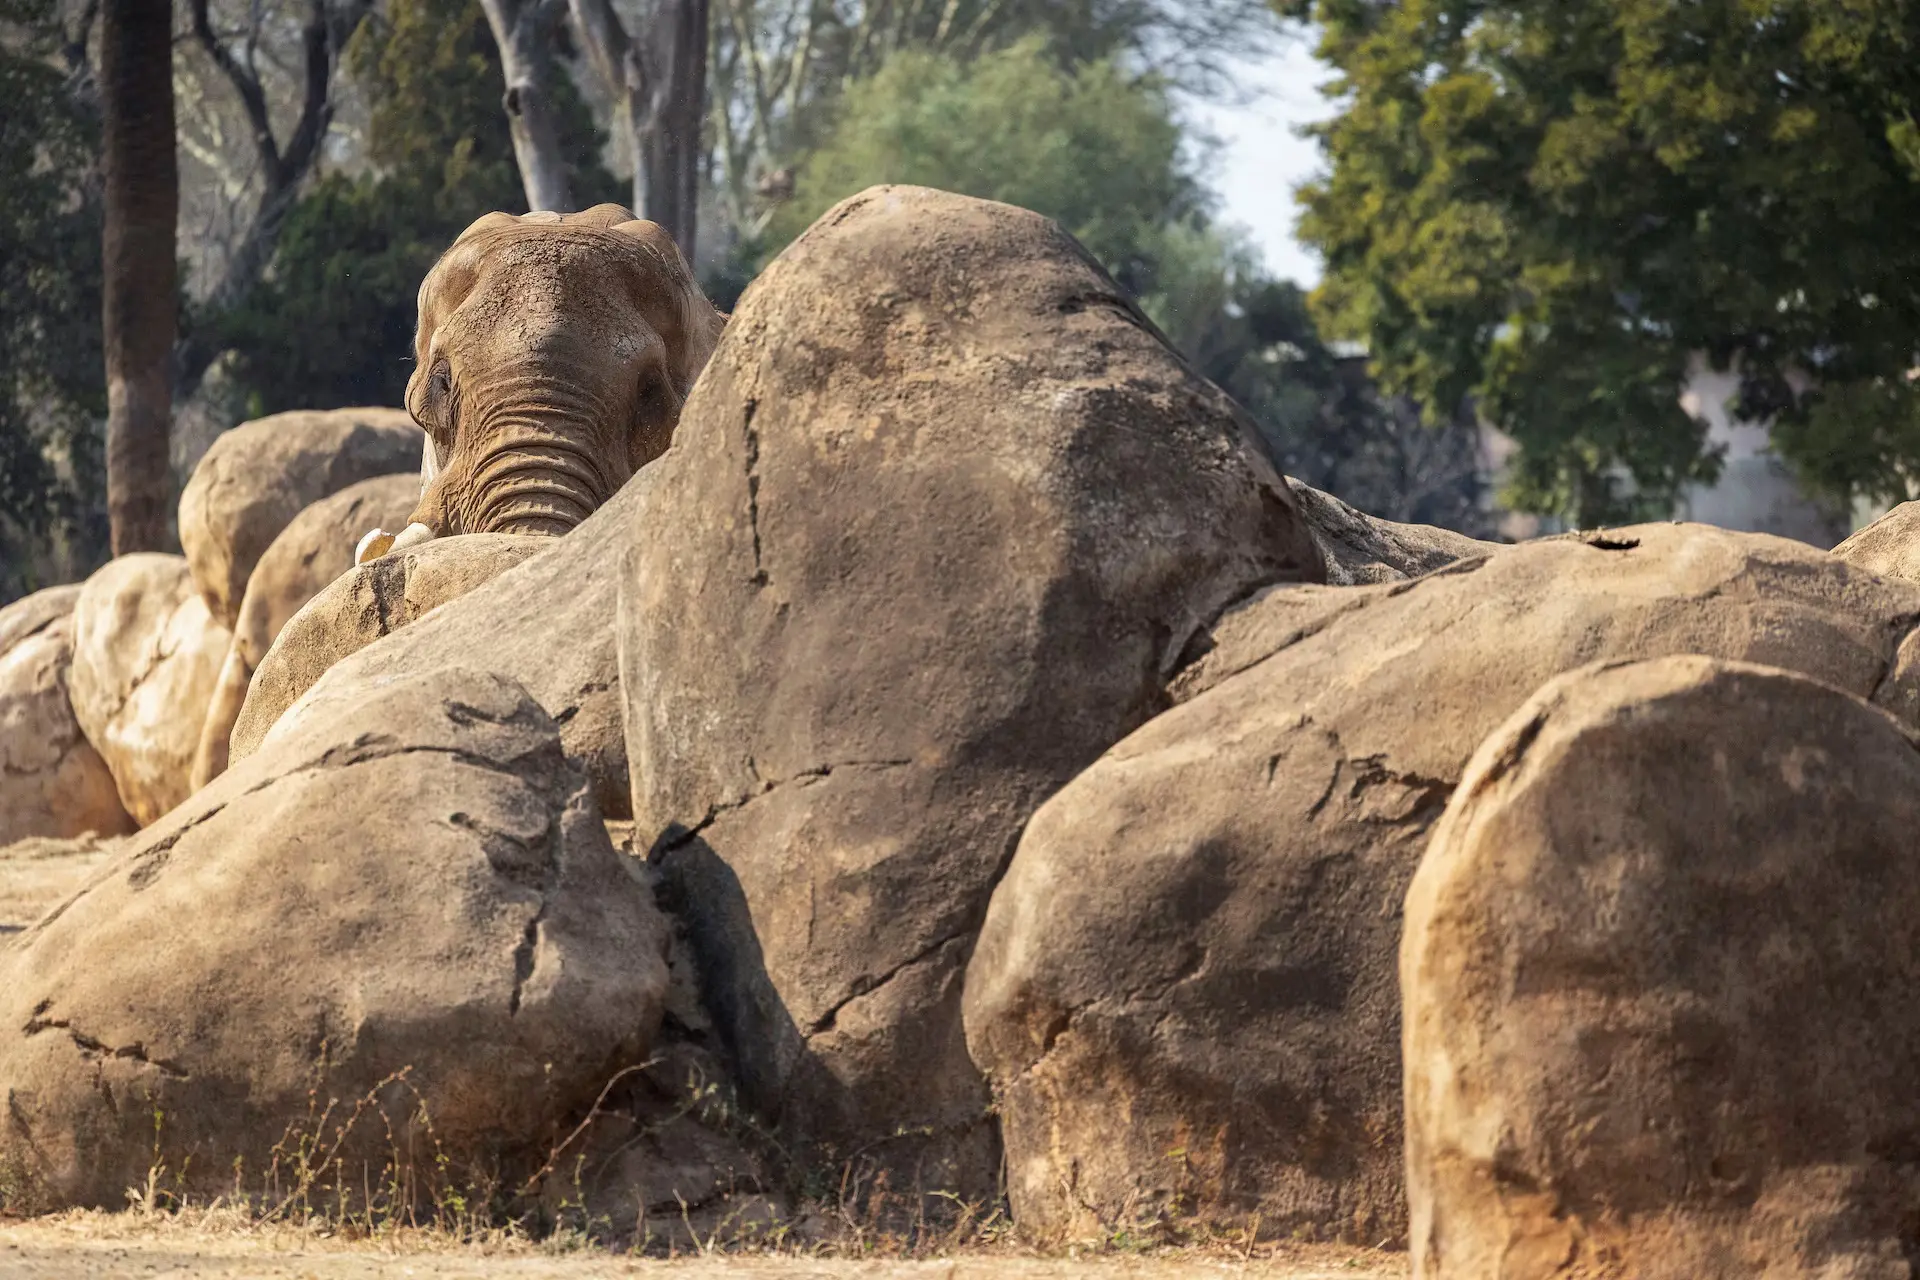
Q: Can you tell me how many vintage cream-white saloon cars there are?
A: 0